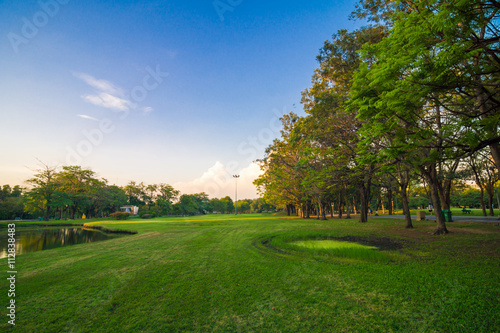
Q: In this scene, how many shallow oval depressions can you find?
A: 1